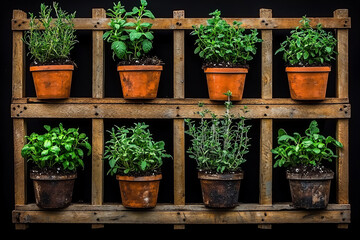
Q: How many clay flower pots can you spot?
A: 8